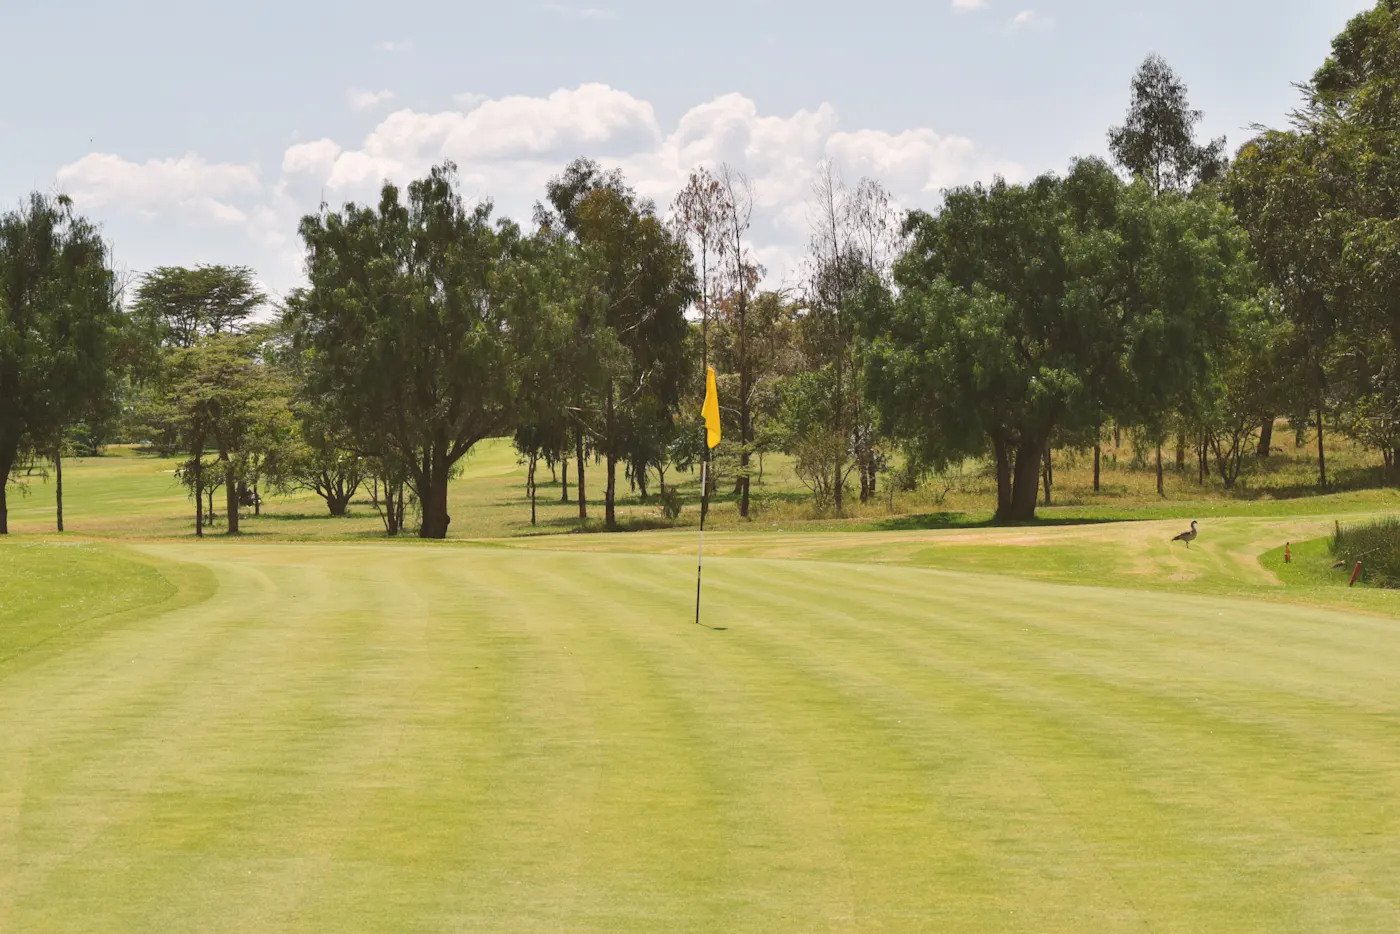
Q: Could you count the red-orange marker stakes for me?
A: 3